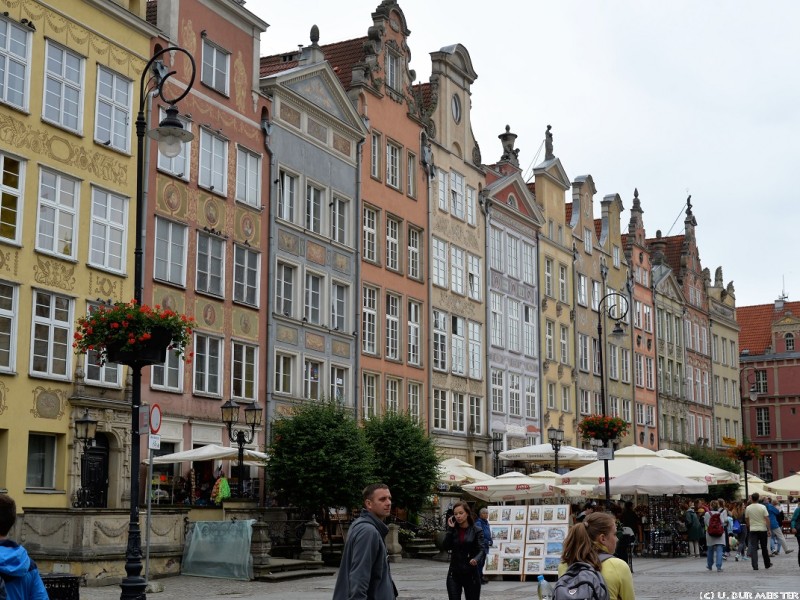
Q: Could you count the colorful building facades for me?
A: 14